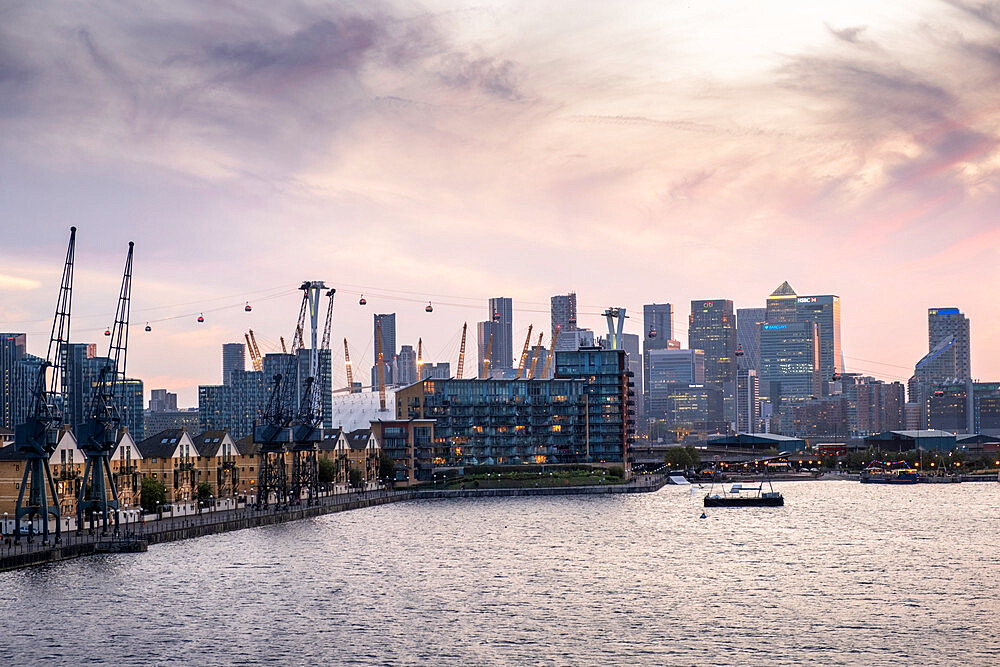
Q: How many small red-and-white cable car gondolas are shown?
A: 12